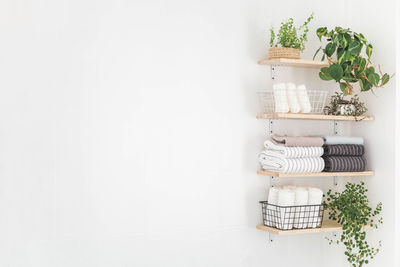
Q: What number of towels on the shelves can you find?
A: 13